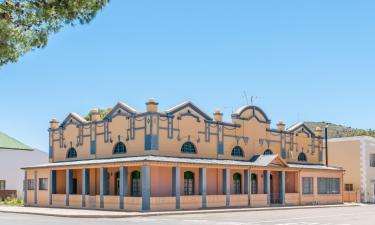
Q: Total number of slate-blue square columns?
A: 12